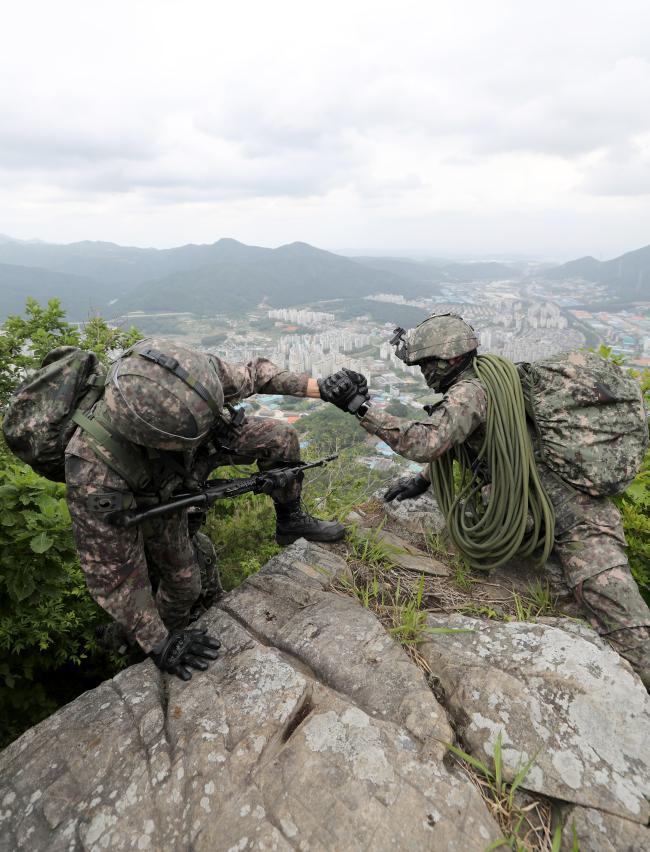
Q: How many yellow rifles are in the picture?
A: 0